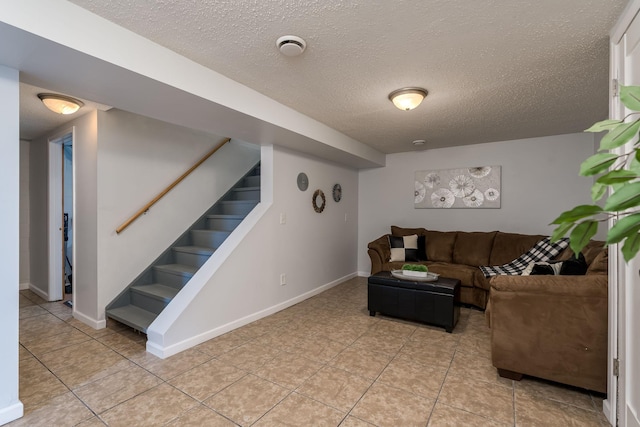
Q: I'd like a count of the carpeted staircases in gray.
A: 1